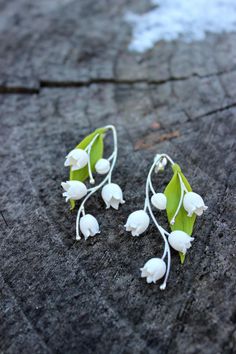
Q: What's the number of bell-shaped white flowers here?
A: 8